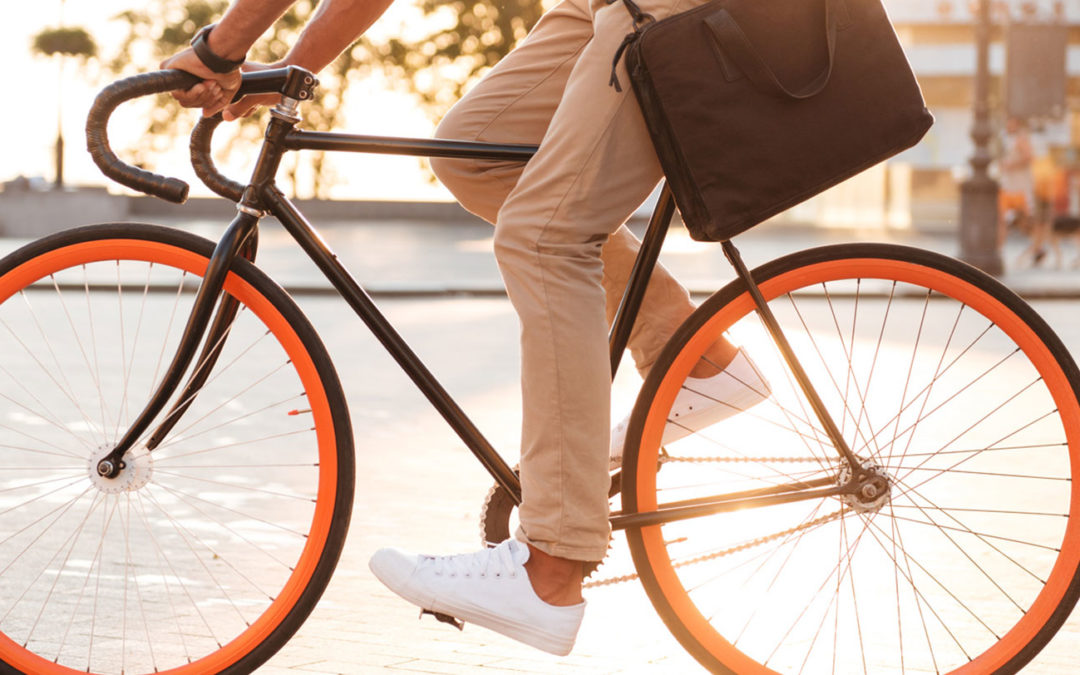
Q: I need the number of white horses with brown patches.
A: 0